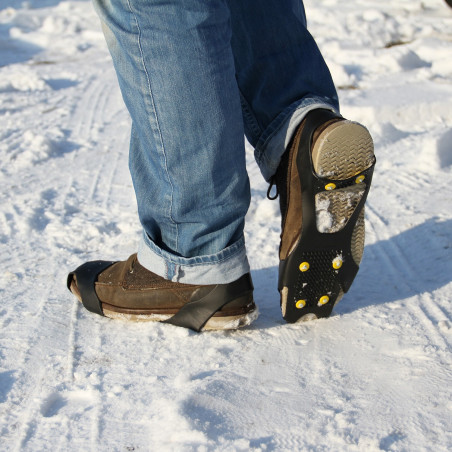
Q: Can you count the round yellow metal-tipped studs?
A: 6